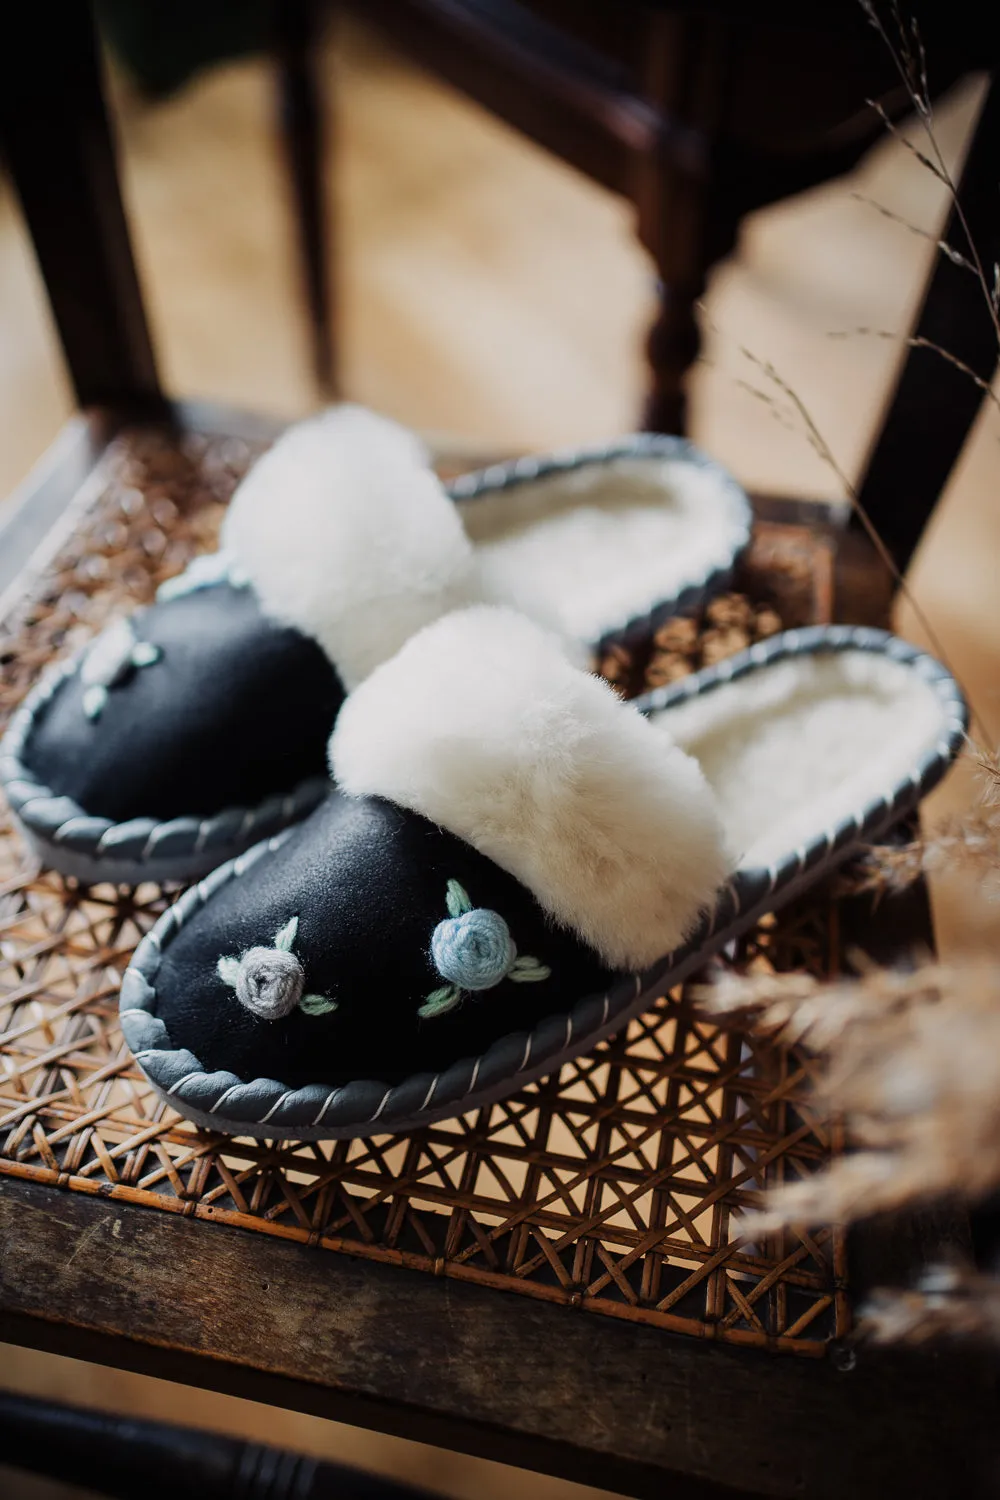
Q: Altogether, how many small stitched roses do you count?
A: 4